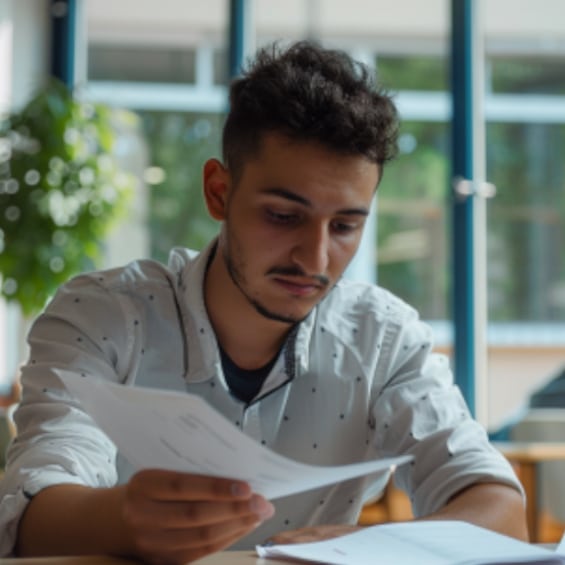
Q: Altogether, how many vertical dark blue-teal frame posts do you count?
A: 3